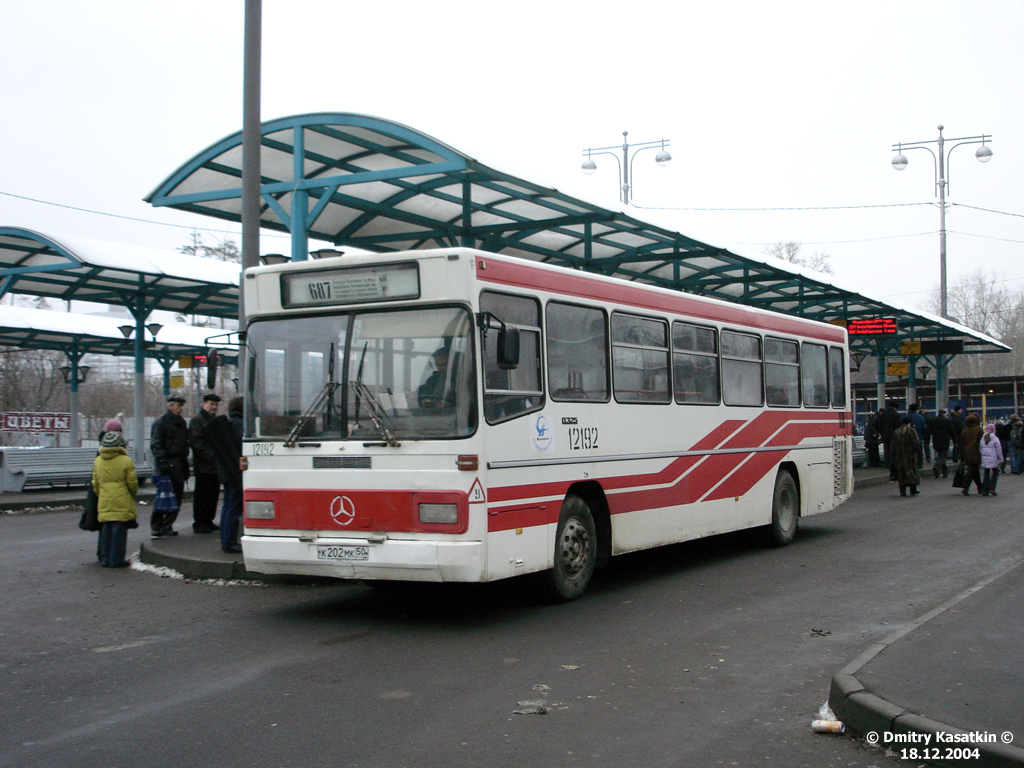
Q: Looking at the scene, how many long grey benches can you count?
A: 1